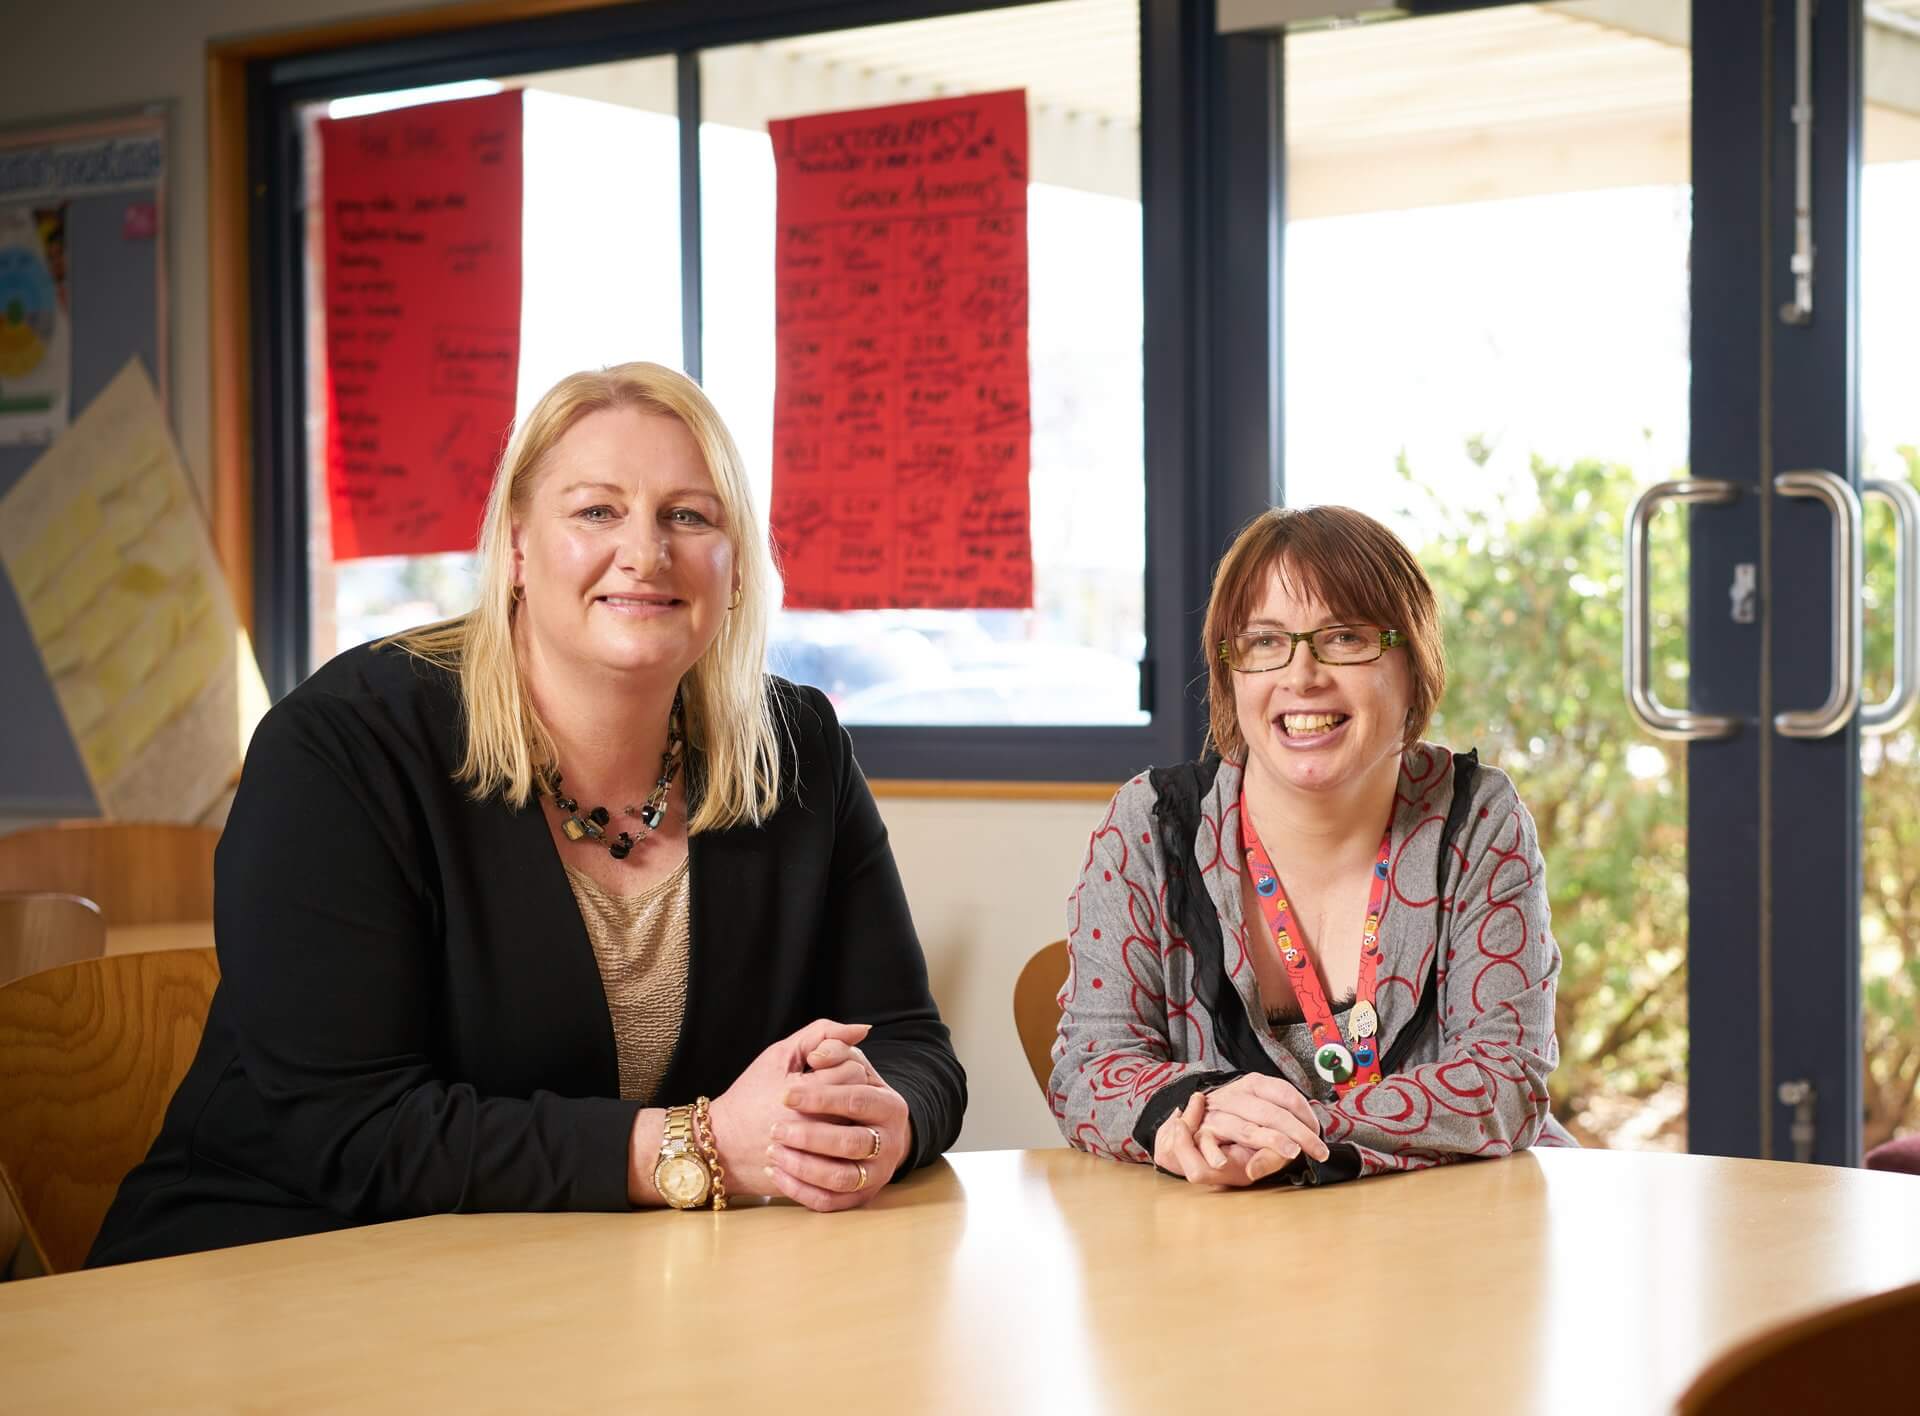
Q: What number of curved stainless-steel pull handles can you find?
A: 3